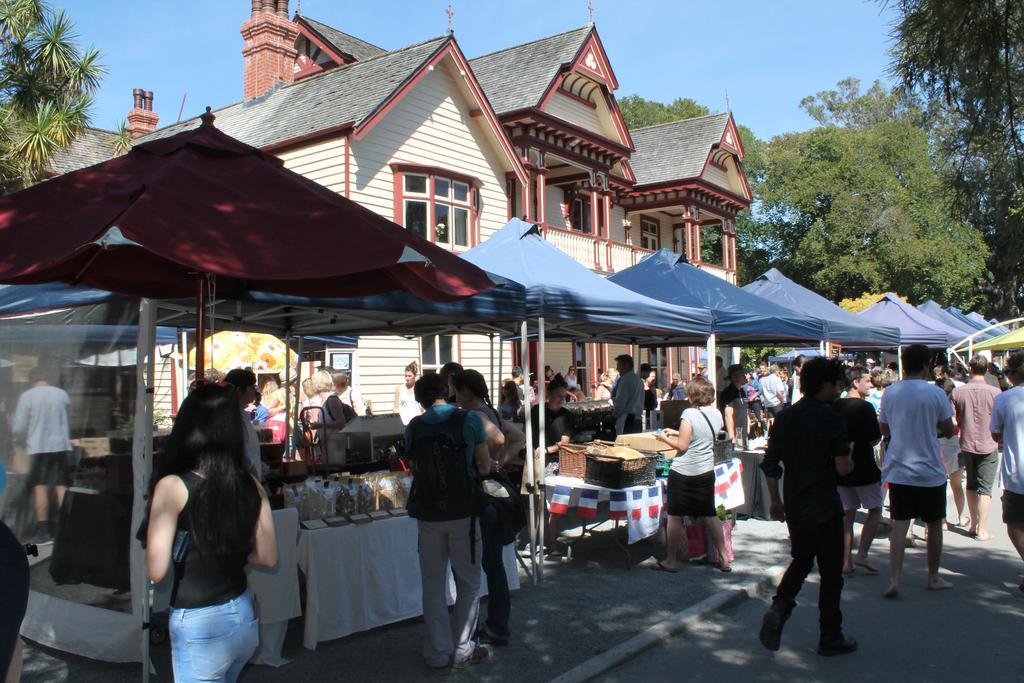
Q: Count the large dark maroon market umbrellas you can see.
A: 1